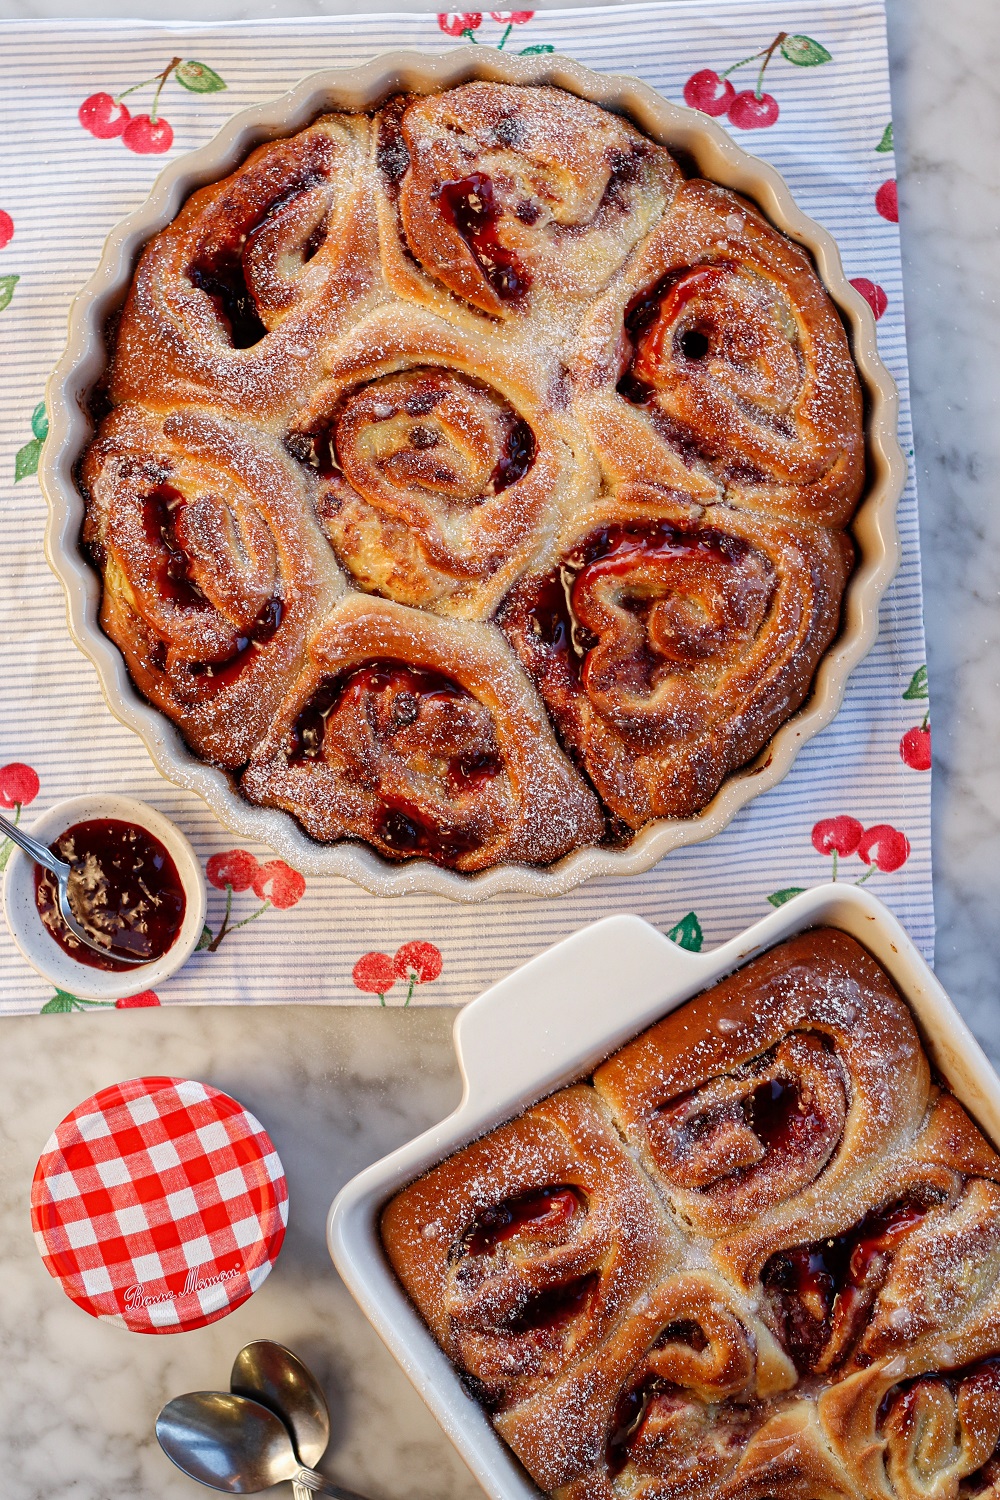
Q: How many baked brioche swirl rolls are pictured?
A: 12